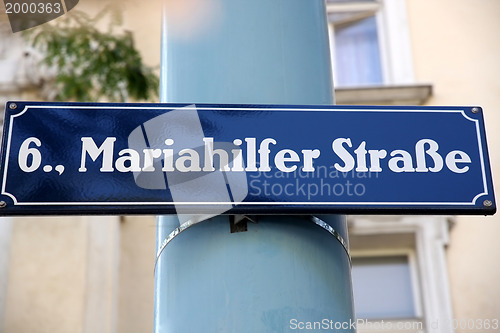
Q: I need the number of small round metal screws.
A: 4